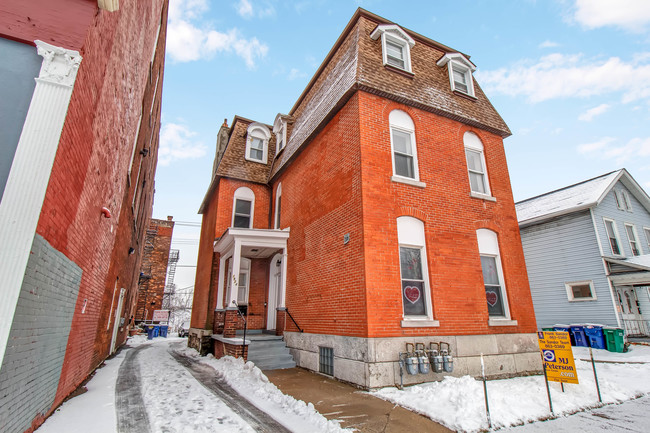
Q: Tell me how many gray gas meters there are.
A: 4